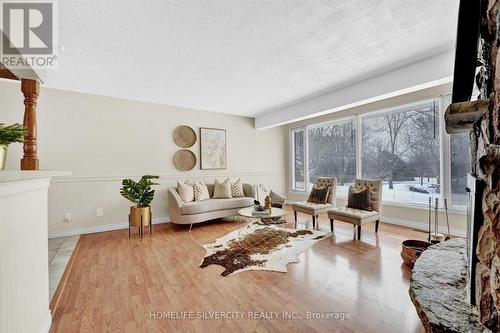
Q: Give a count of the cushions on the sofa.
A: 4